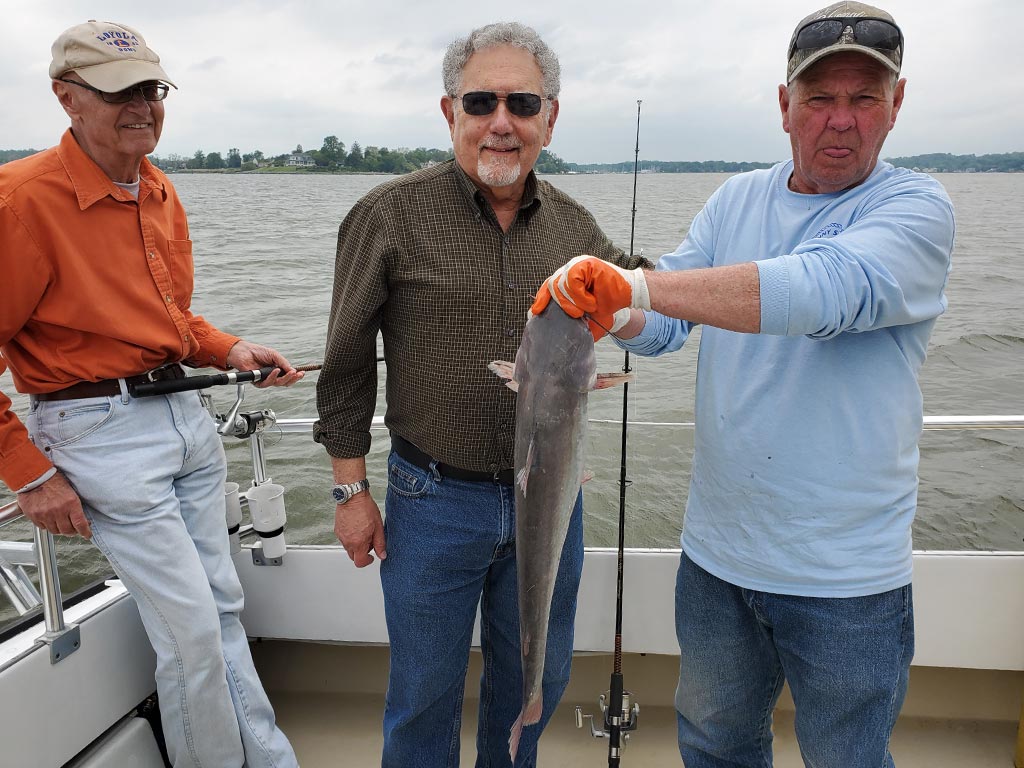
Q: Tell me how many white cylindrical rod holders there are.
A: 2